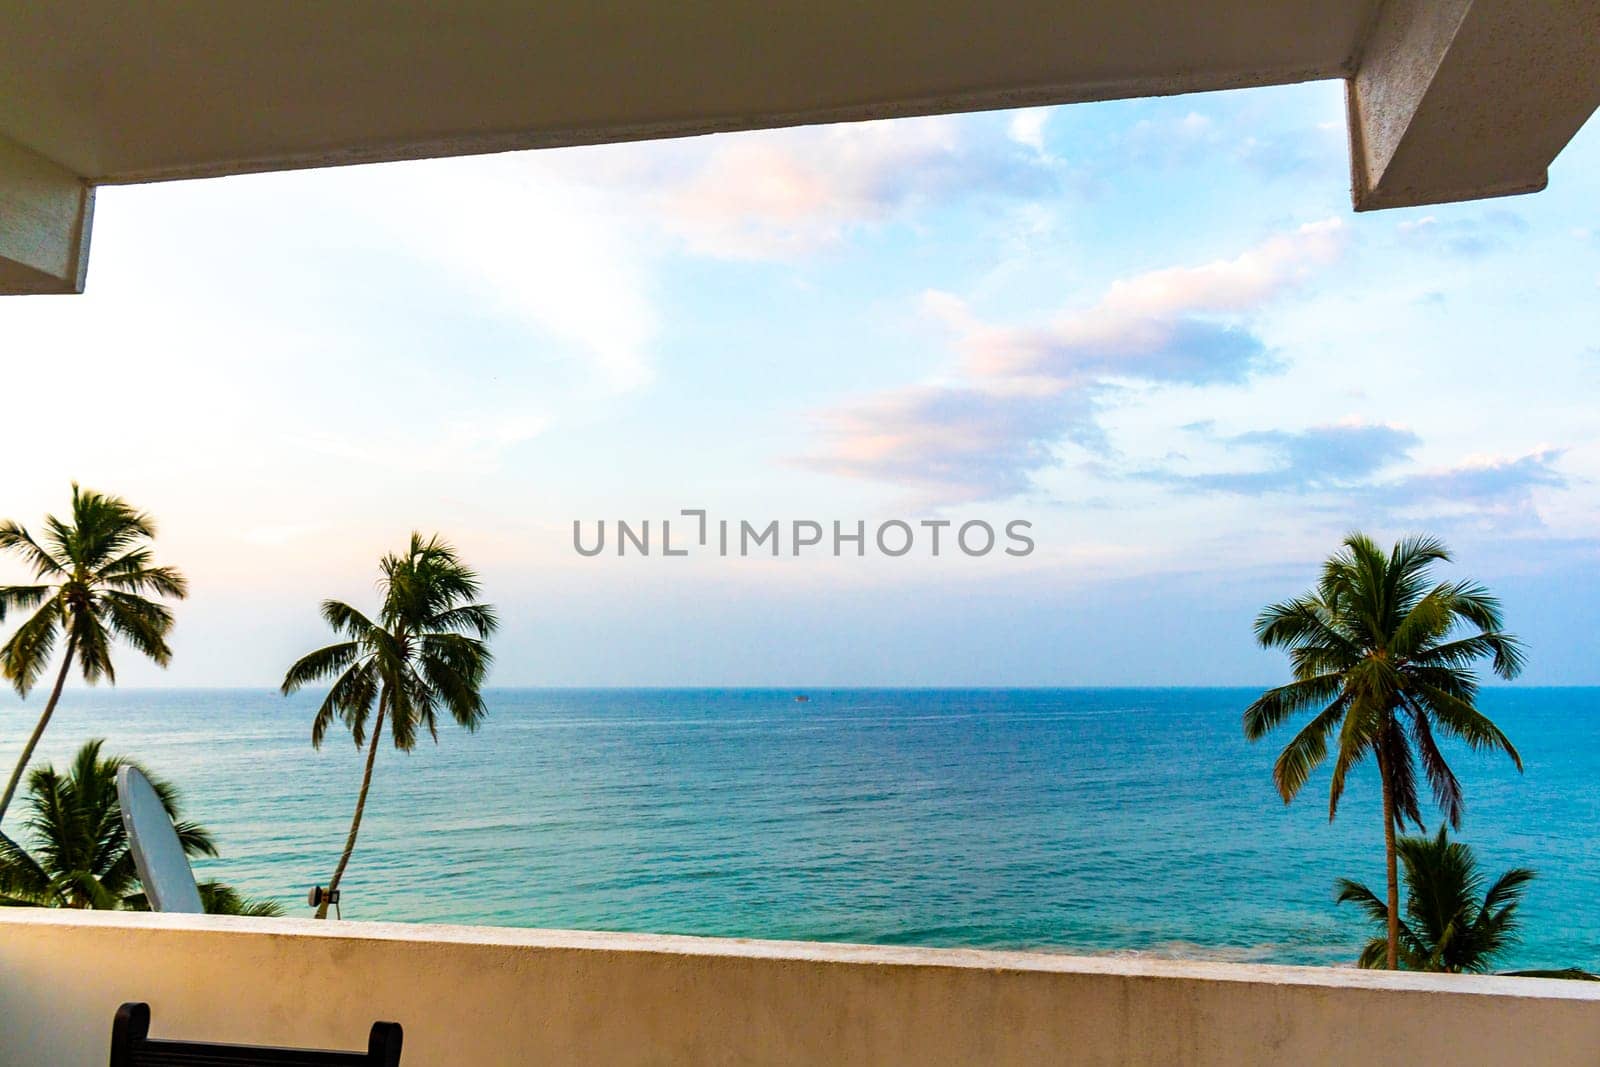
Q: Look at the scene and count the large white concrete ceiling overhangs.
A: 2